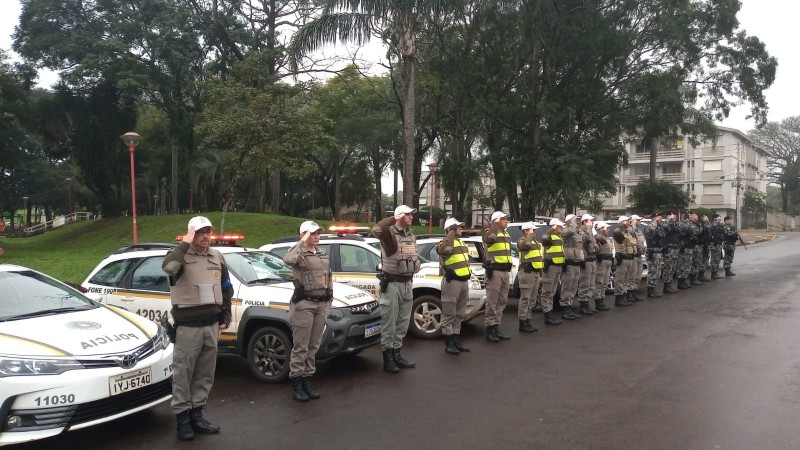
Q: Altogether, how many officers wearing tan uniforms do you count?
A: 12